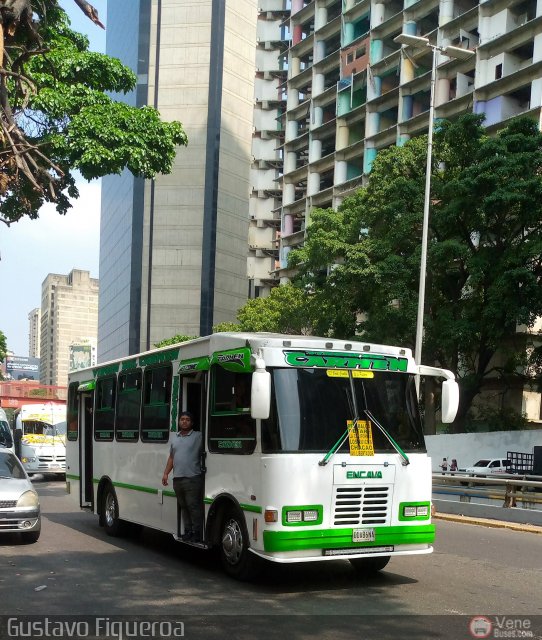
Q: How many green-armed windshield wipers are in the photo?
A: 2